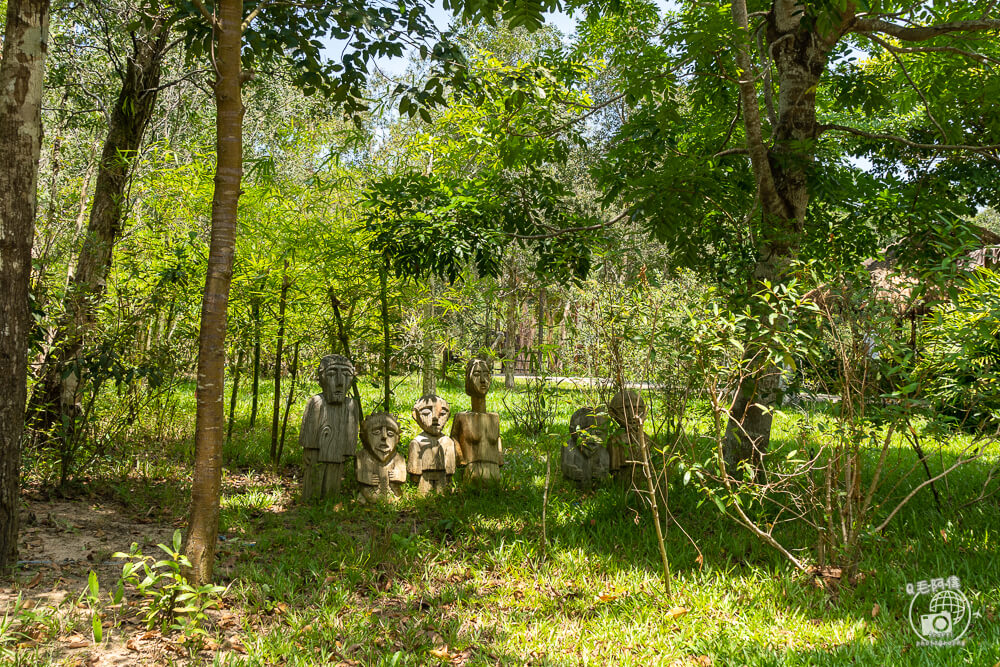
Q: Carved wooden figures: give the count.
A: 6